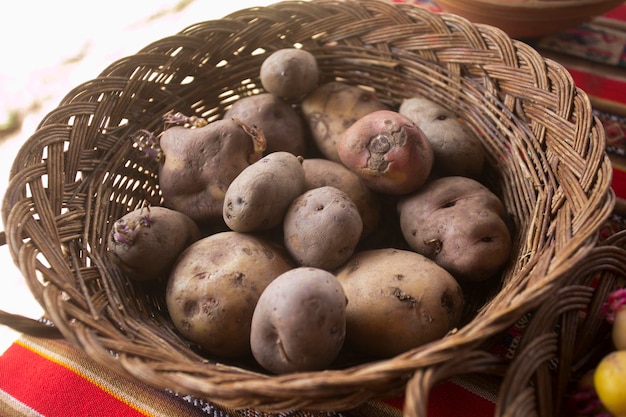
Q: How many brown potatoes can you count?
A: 13